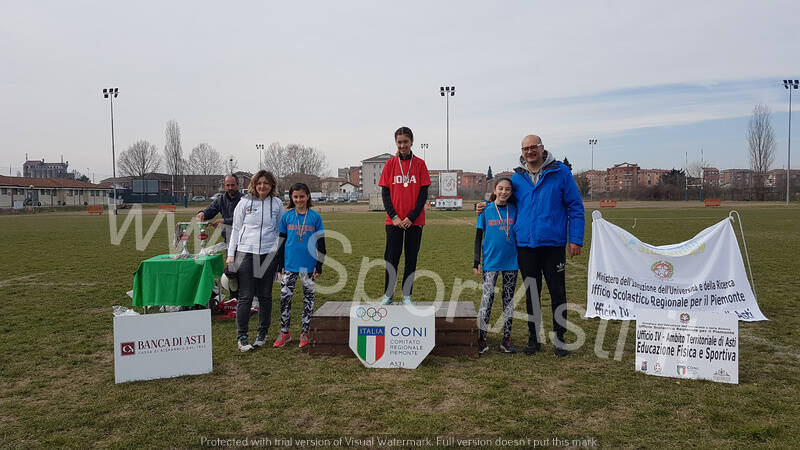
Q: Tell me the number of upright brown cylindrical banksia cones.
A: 0